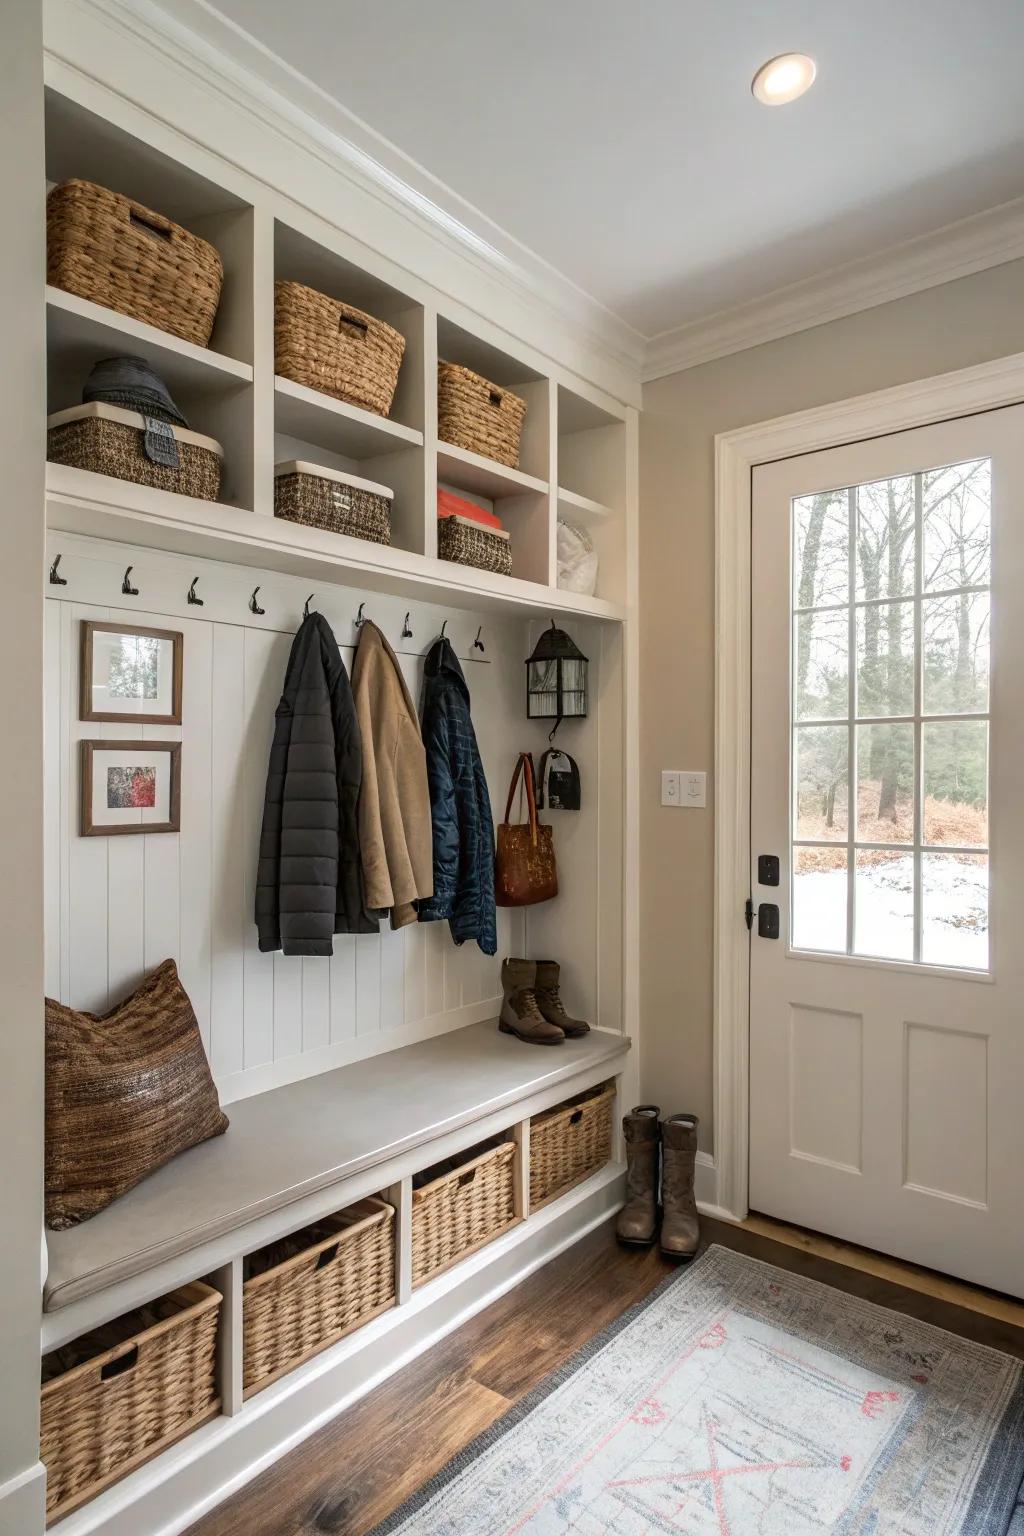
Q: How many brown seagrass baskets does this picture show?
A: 7